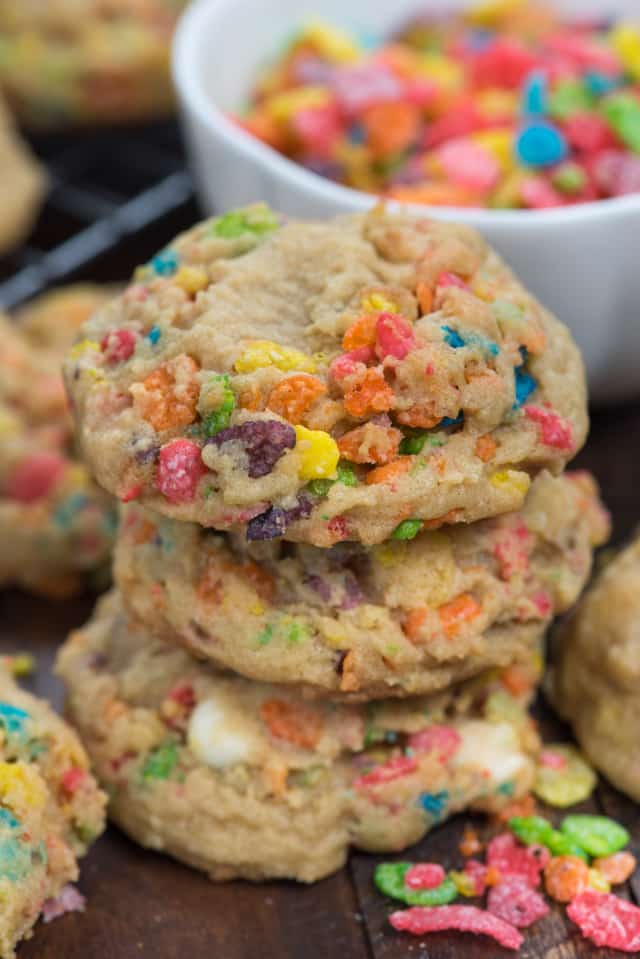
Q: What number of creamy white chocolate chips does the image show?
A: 2